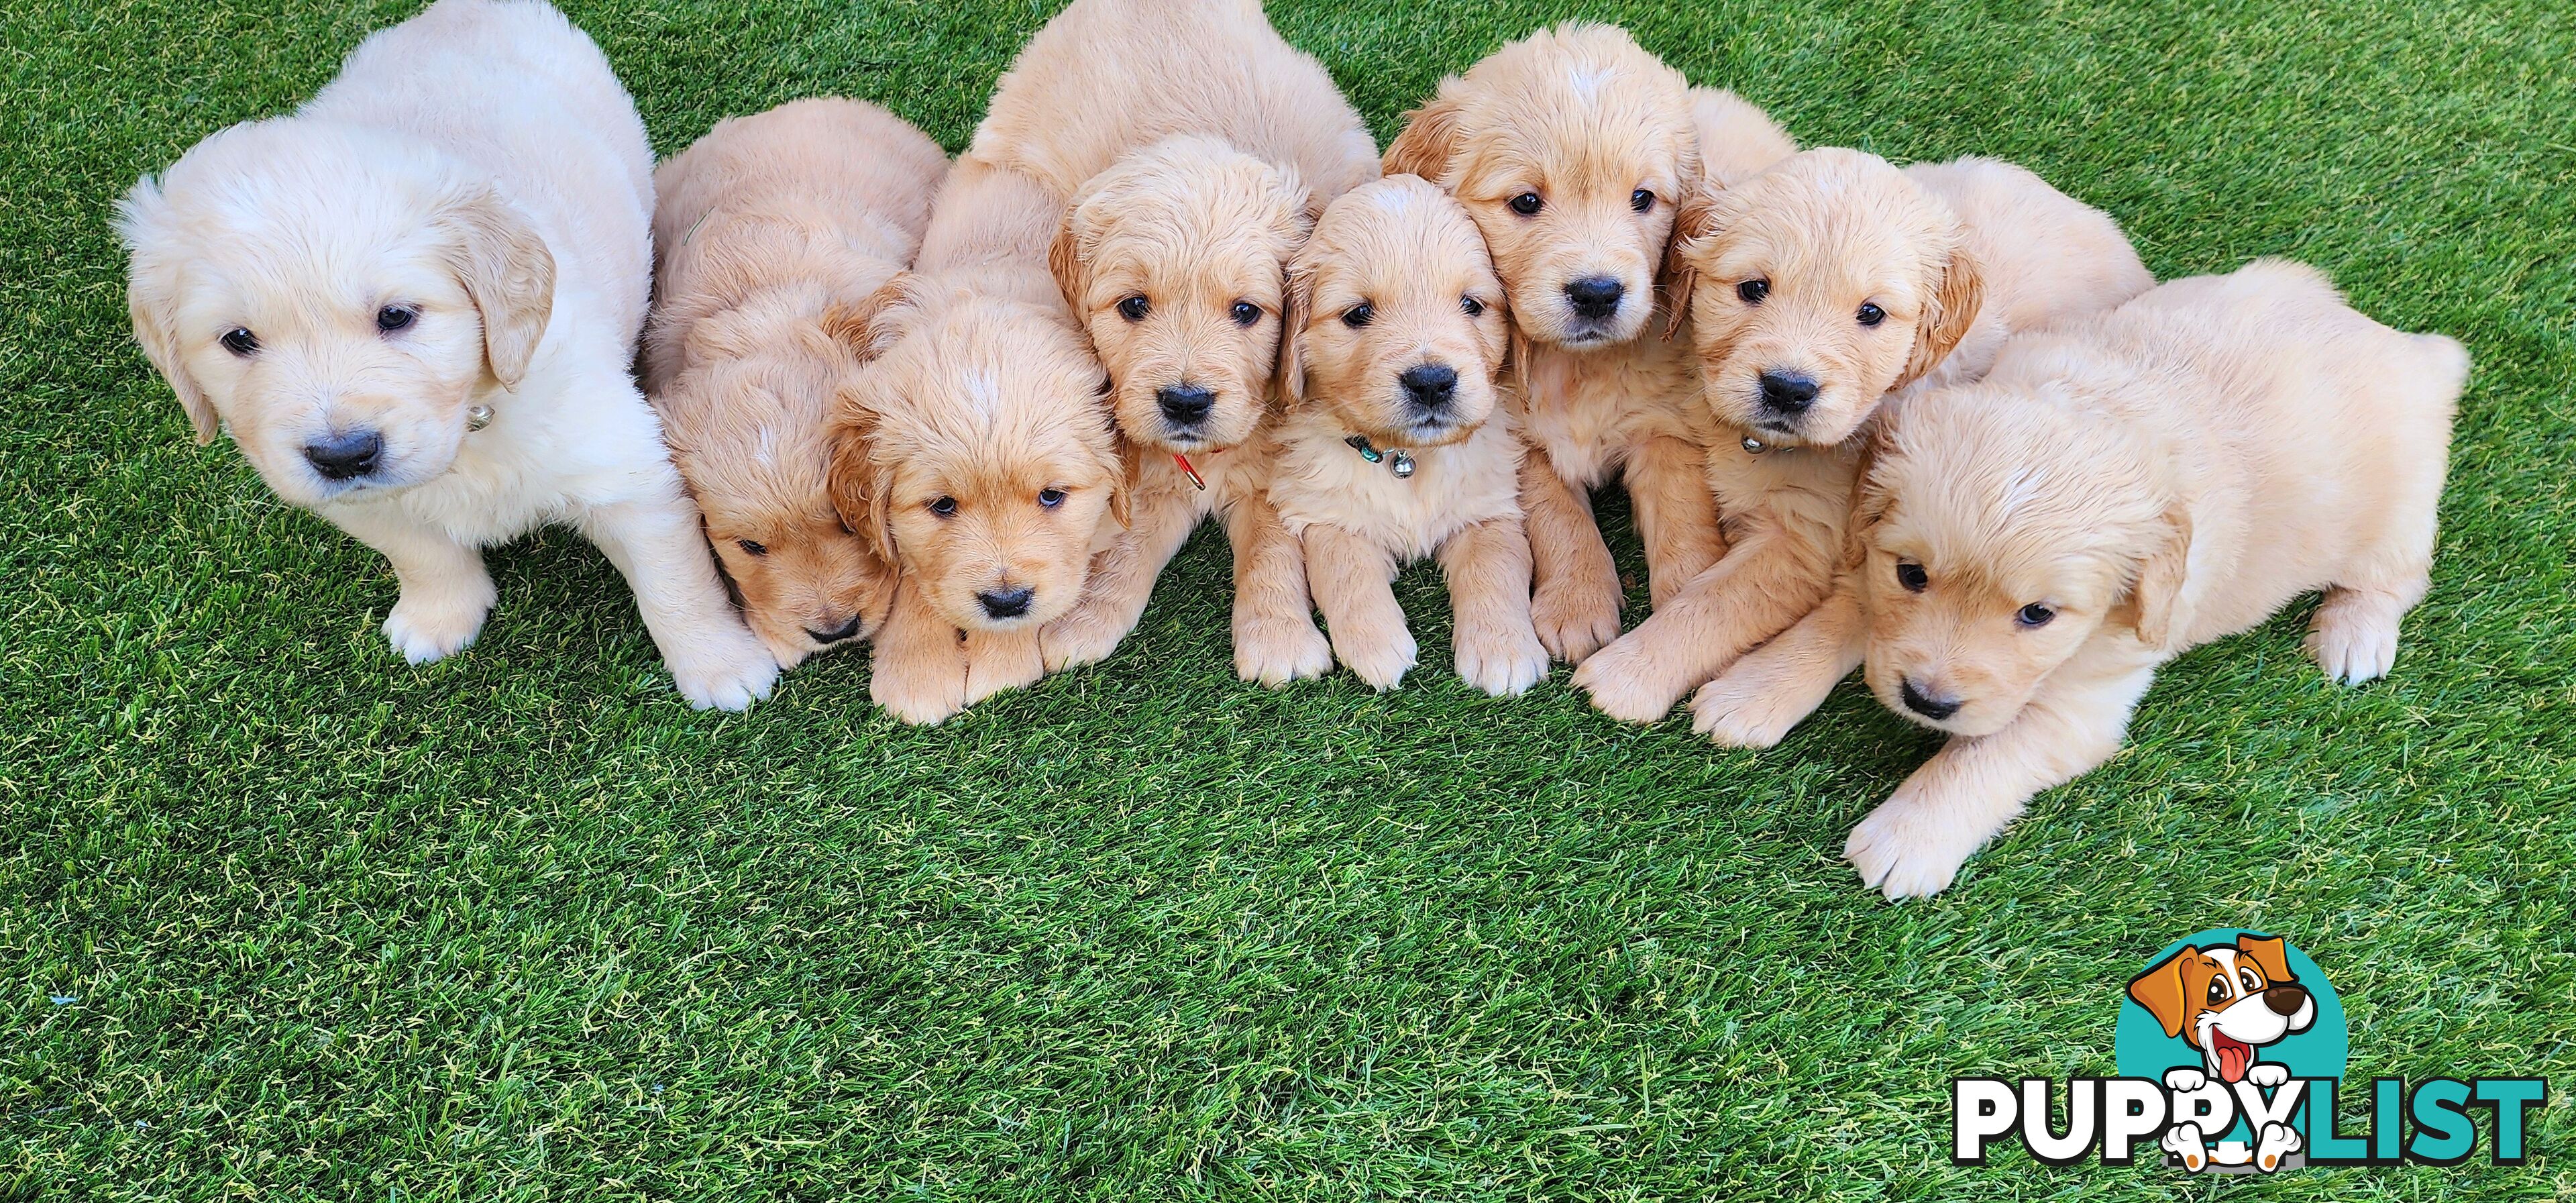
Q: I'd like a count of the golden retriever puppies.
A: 8